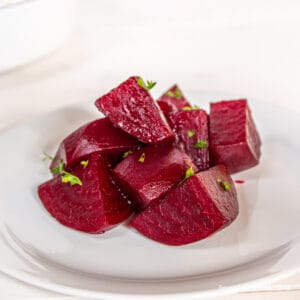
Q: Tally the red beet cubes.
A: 8